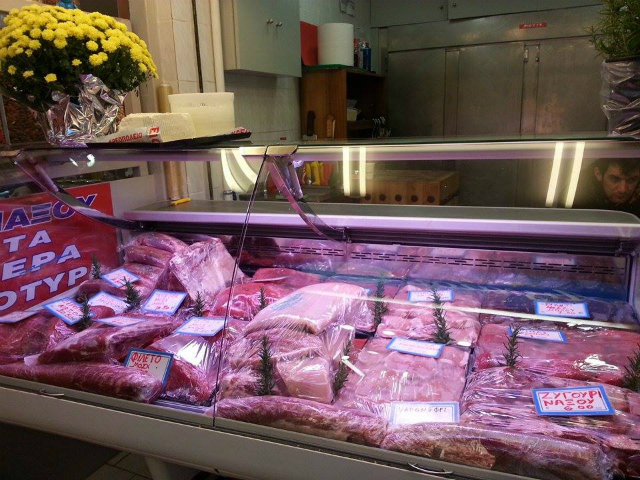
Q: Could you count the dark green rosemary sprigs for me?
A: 11